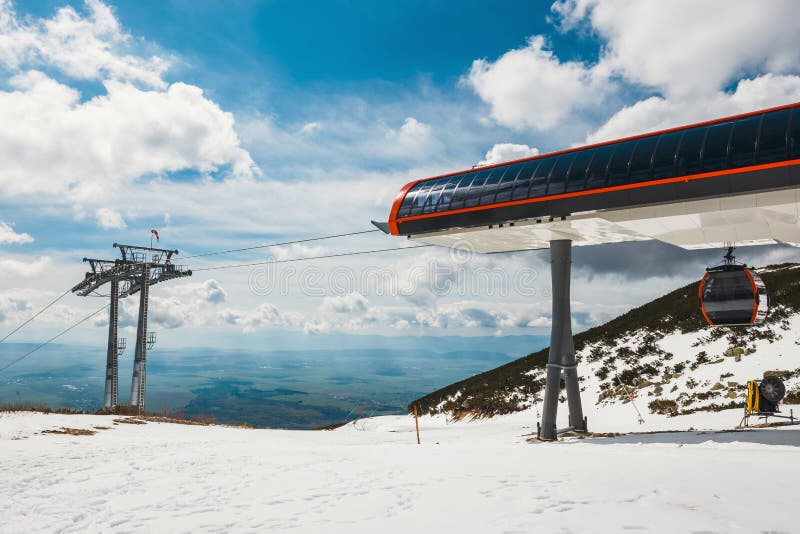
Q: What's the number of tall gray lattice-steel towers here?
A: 2